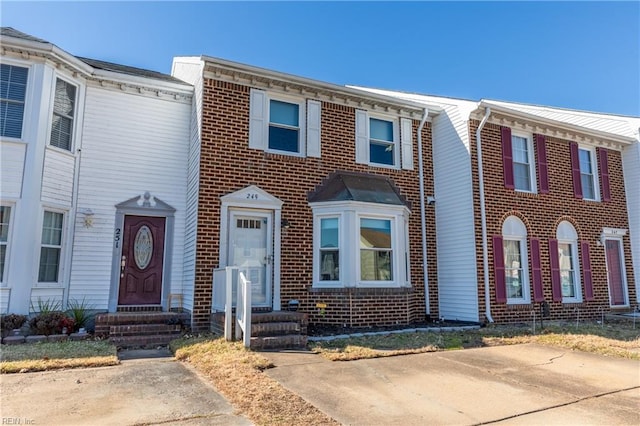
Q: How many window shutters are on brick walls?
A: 12